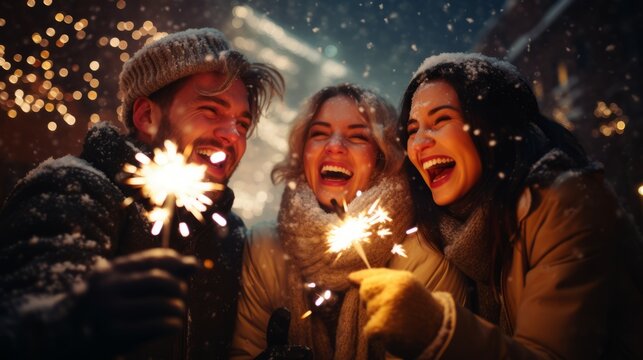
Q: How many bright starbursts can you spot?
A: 2